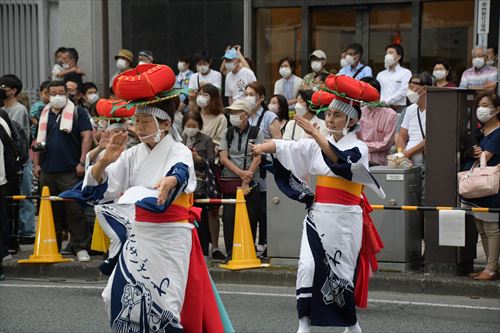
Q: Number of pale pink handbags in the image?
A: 1